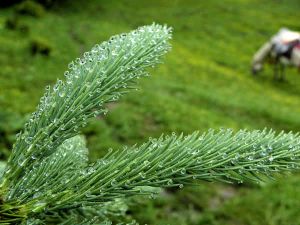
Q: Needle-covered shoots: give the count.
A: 3